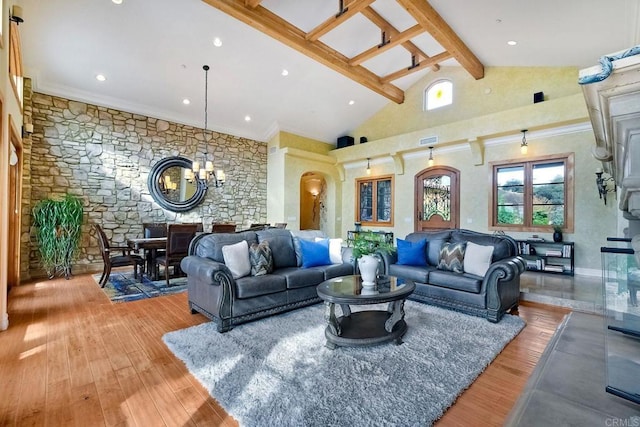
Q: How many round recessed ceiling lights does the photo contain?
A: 8